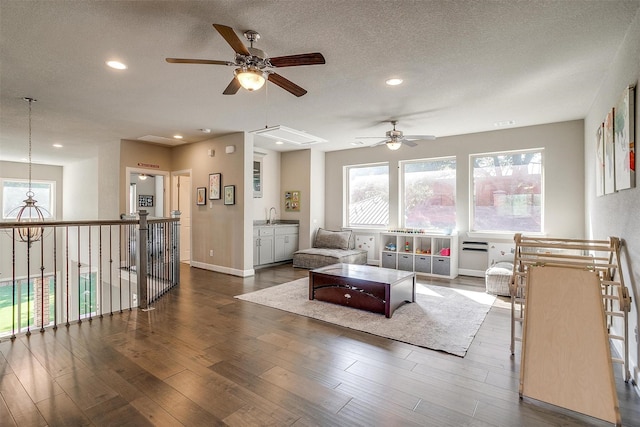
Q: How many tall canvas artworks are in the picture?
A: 3